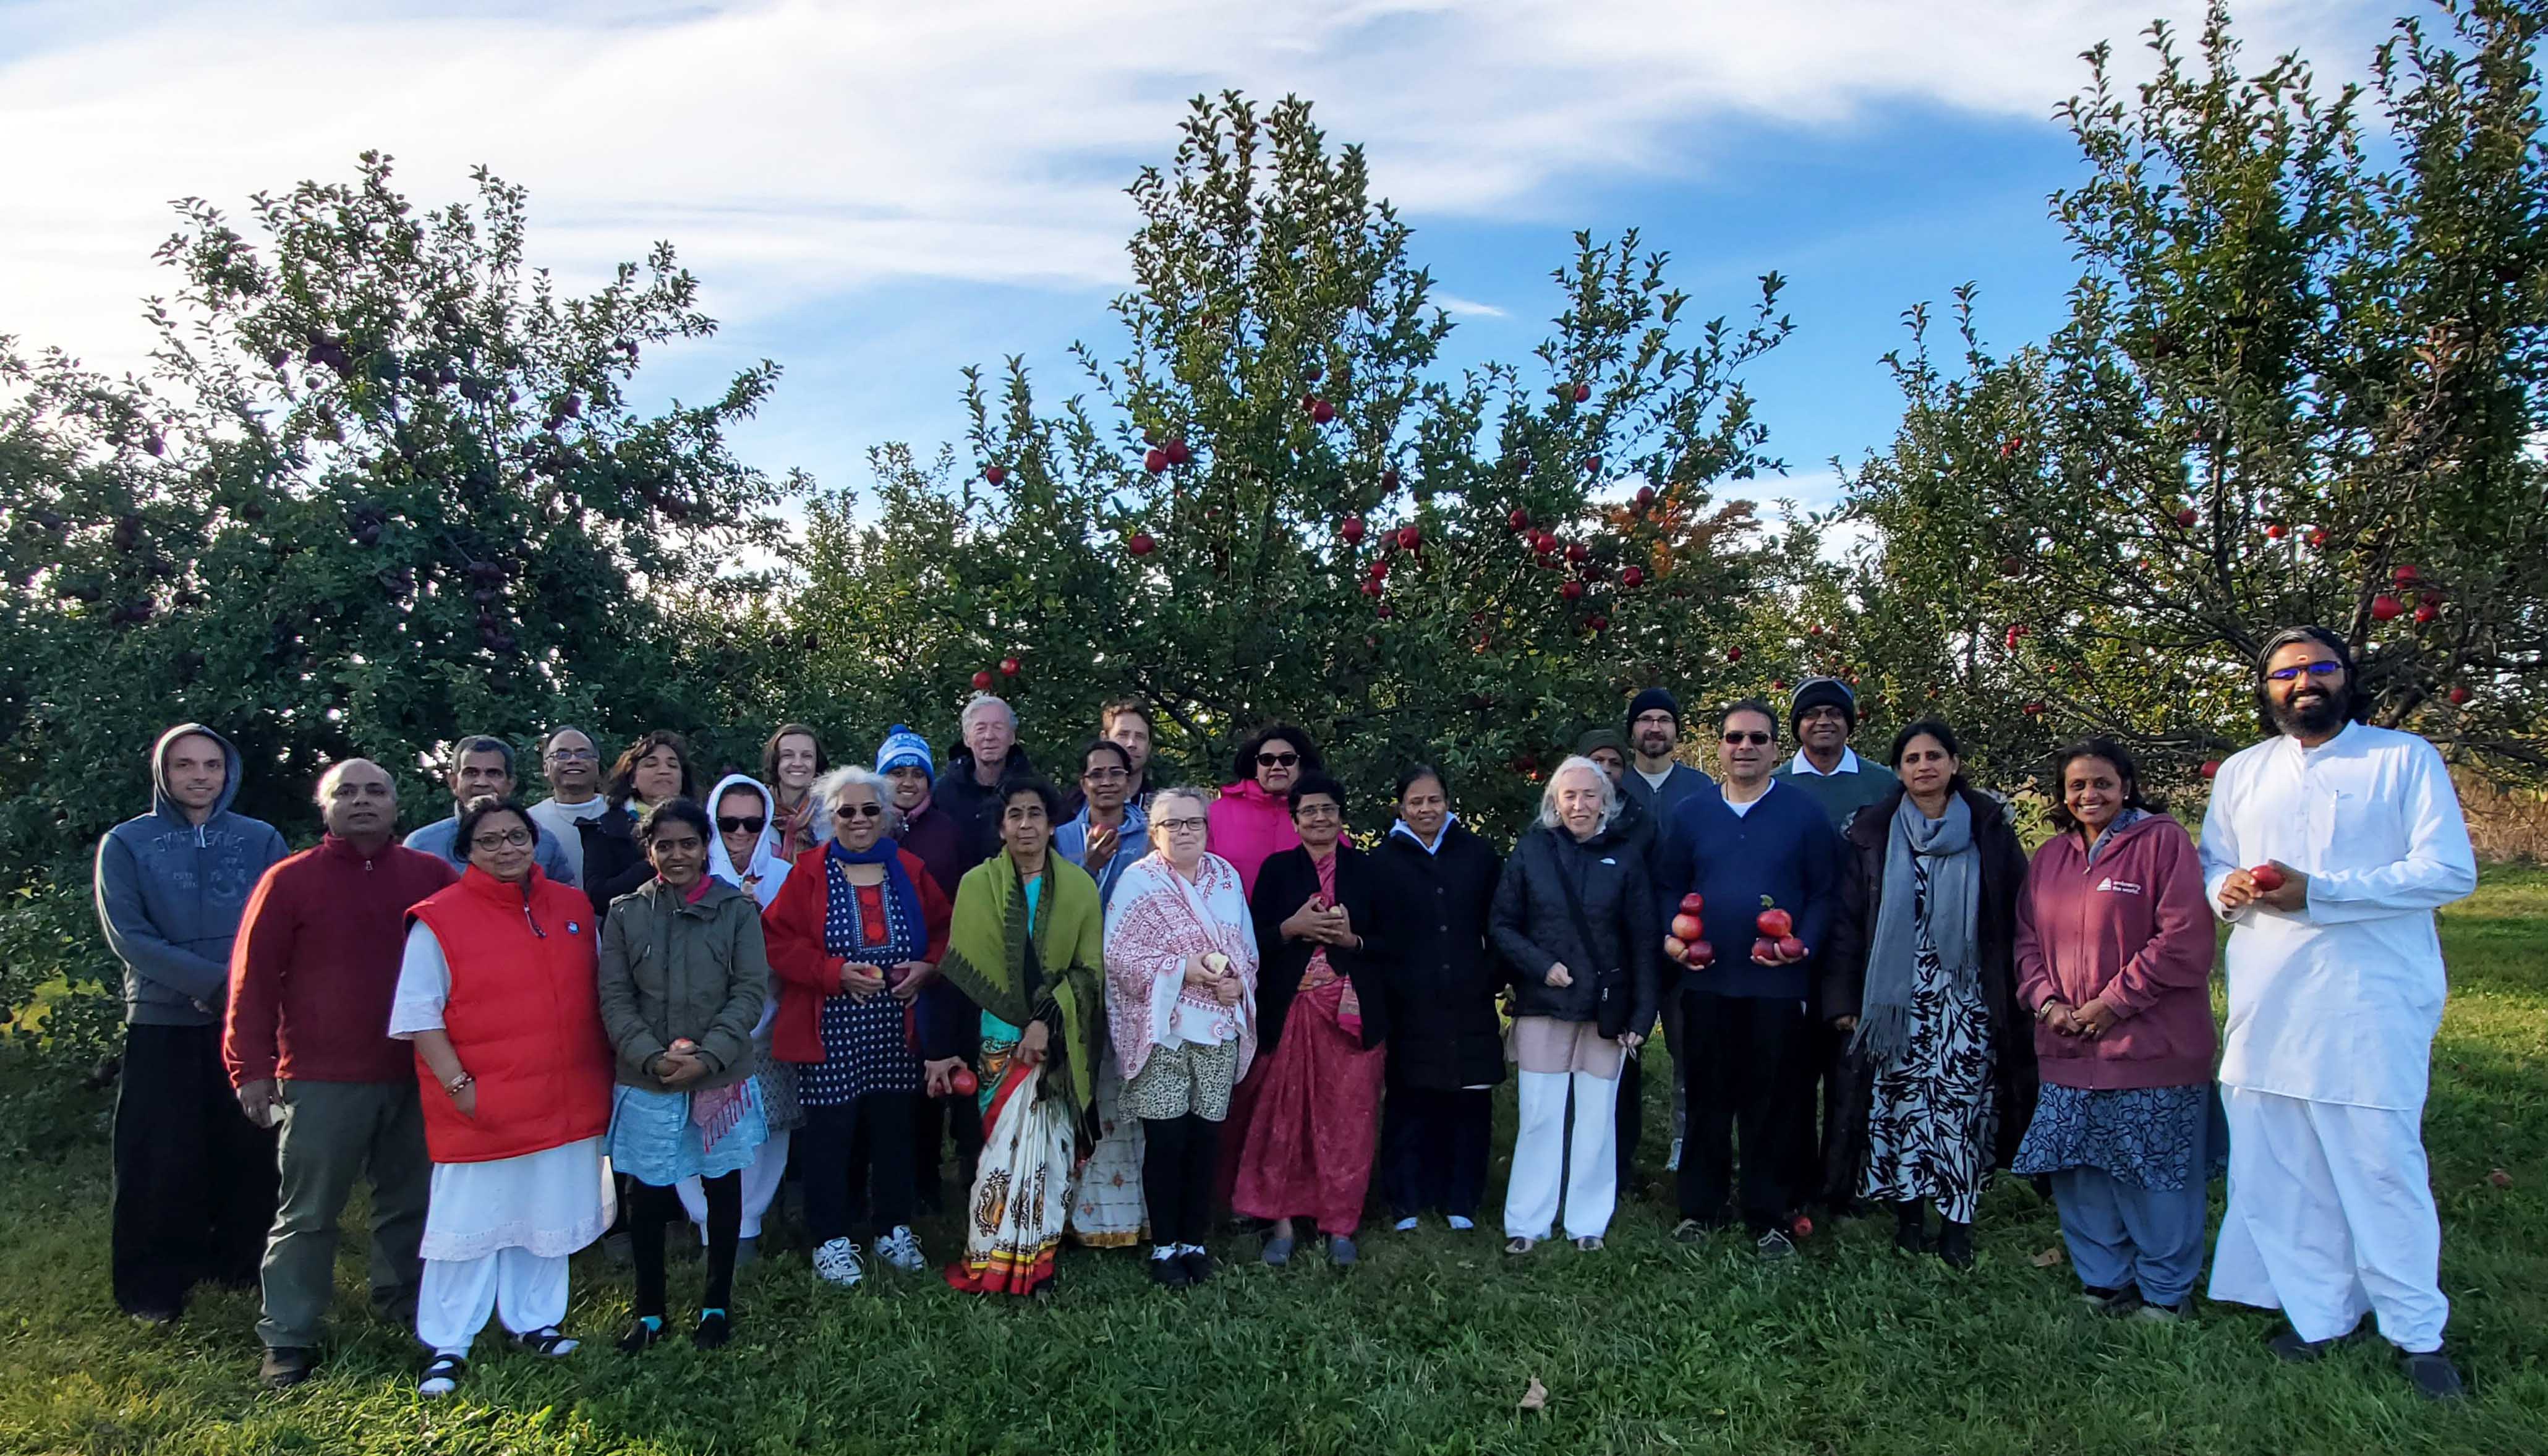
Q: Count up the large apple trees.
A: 3